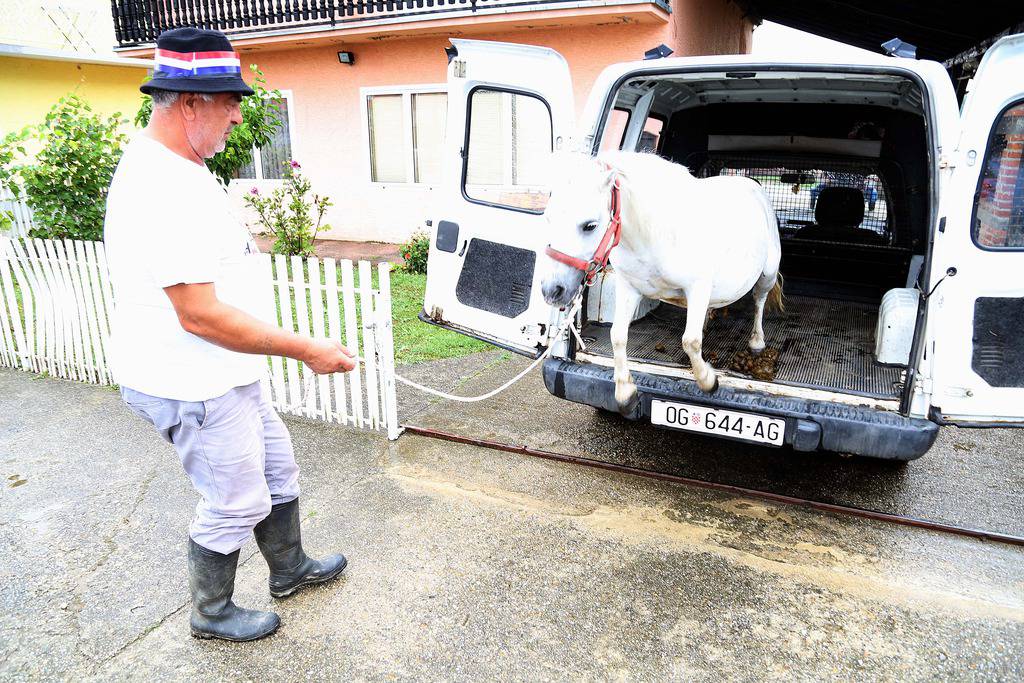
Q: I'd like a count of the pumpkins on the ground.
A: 0